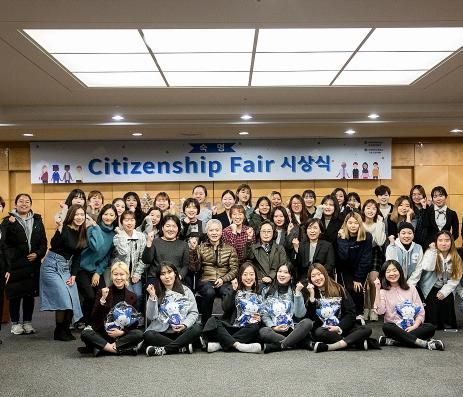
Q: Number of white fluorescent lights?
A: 12